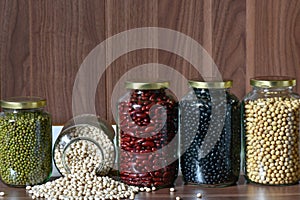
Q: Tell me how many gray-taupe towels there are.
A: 0